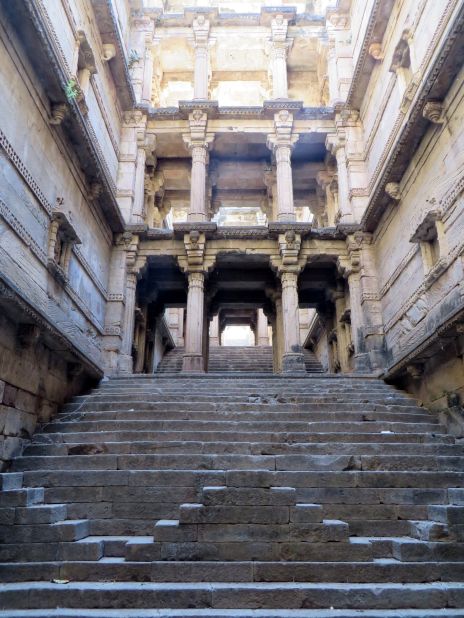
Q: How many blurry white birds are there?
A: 0